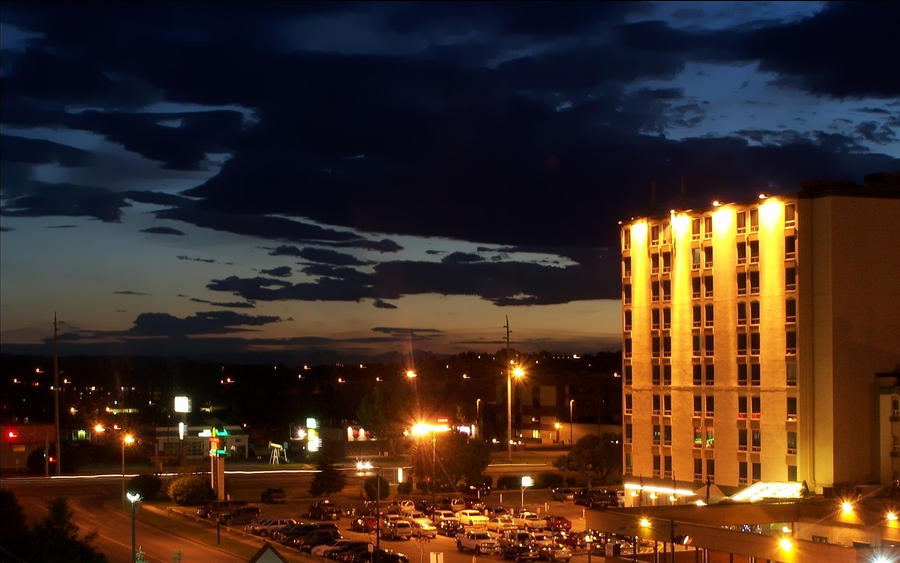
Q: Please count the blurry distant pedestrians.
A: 0